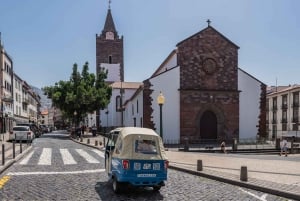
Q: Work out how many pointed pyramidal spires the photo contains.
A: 1